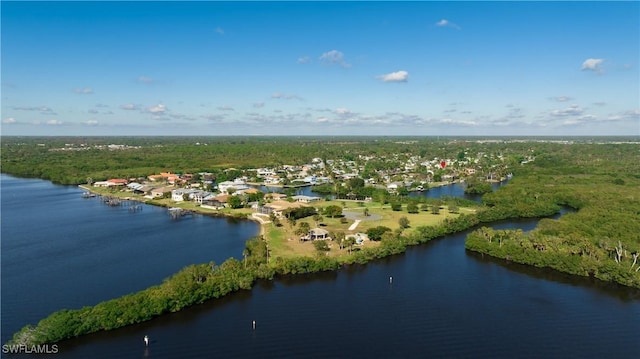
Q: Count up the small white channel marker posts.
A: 3